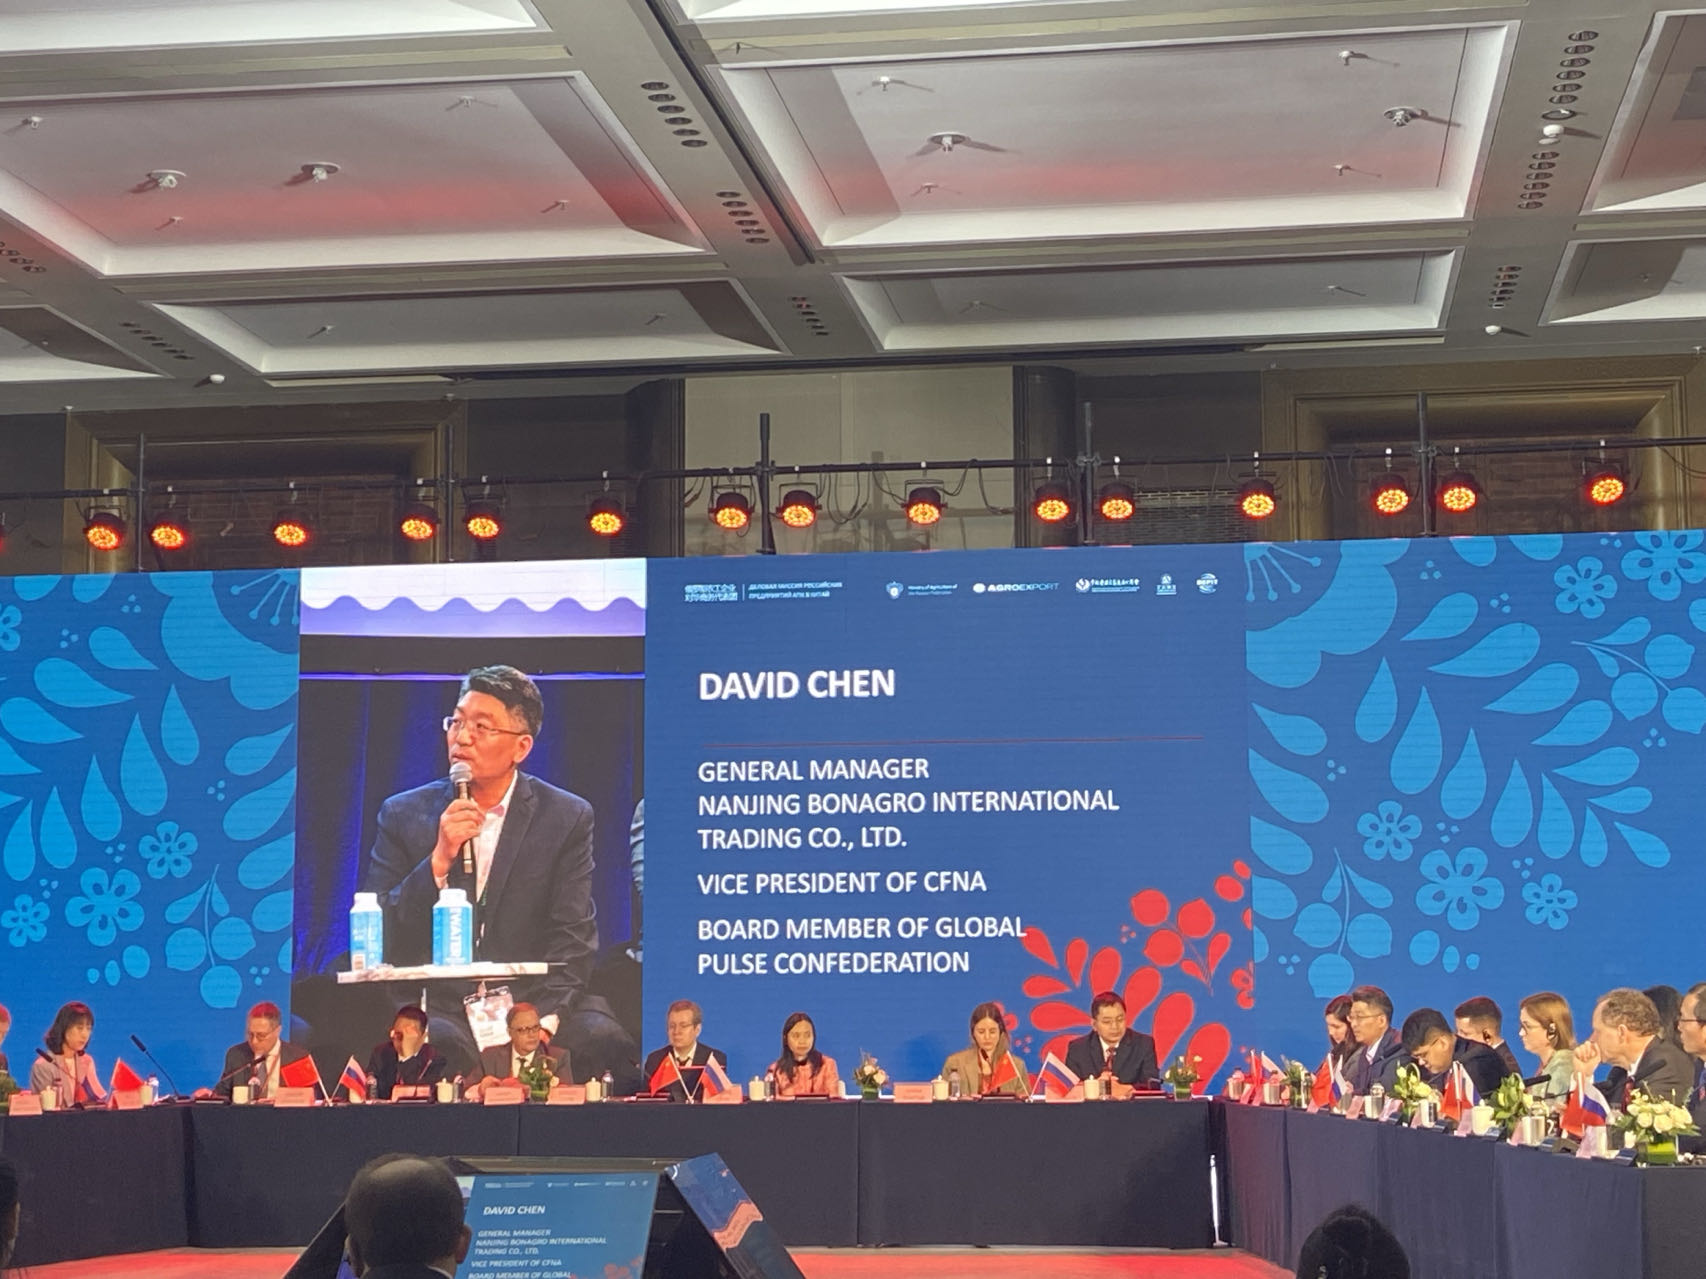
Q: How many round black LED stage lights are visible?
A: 15